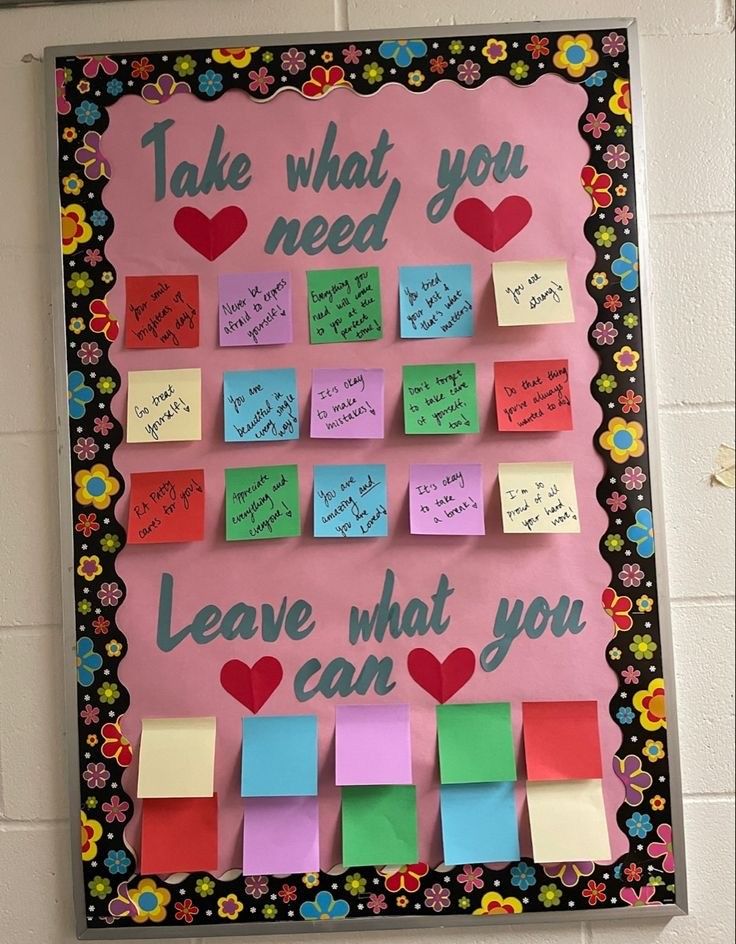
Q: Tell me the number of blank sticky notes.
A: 10